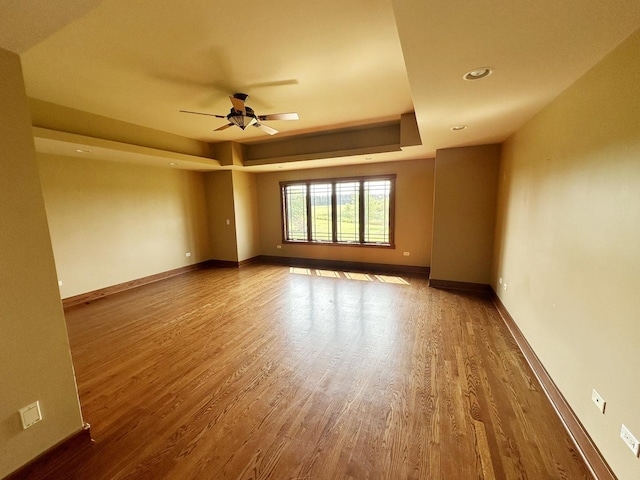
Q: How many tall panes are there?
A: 4